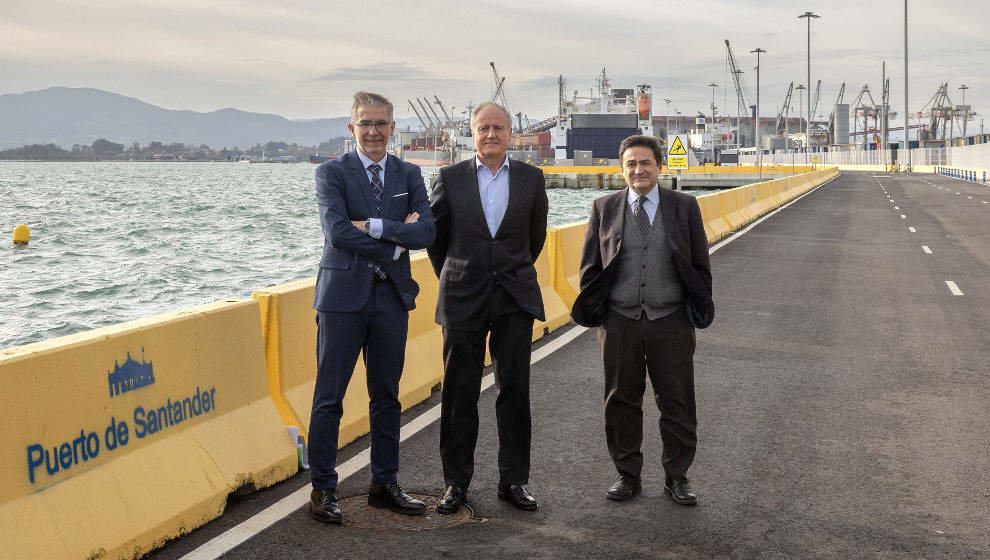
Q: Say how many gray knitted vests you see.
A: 1